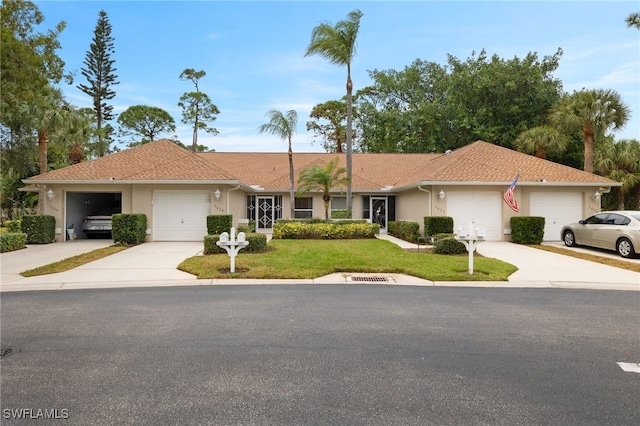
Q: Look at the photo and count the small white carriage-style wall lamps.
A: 4